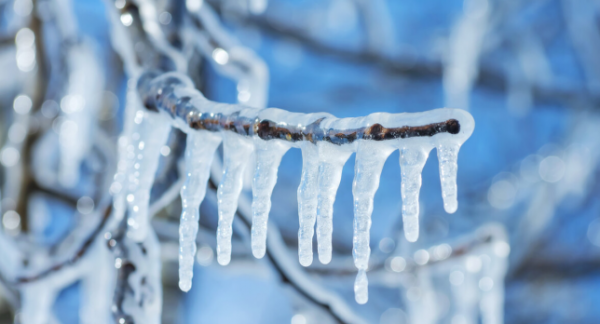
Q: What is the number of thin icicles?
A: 8